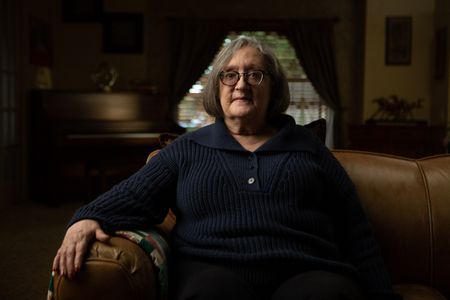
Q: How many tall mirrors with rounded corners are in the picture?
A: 0